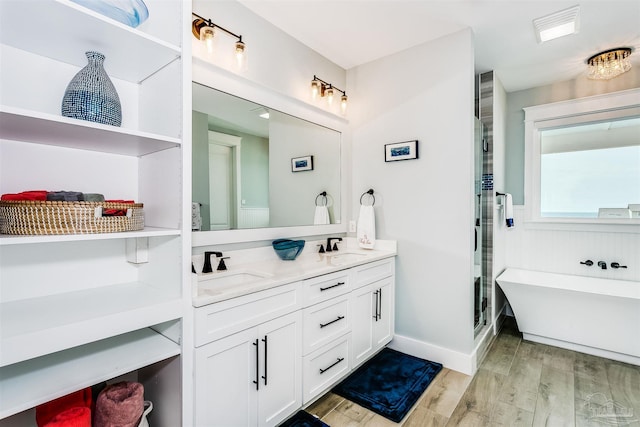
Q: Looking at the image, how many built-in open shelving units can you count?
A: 1